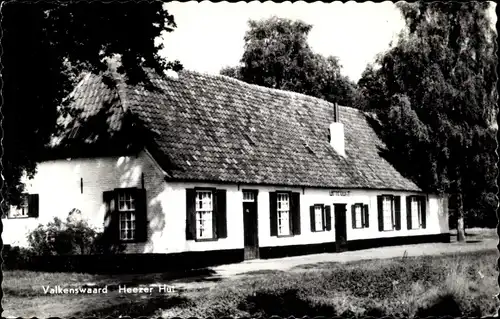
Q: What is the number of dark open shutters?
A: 15